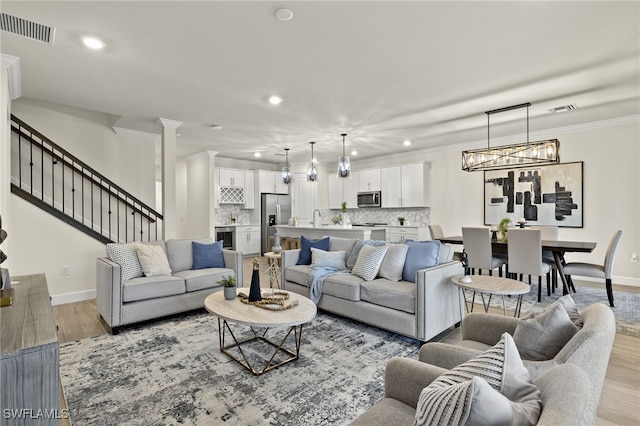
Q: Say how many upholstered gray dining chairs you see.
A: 6